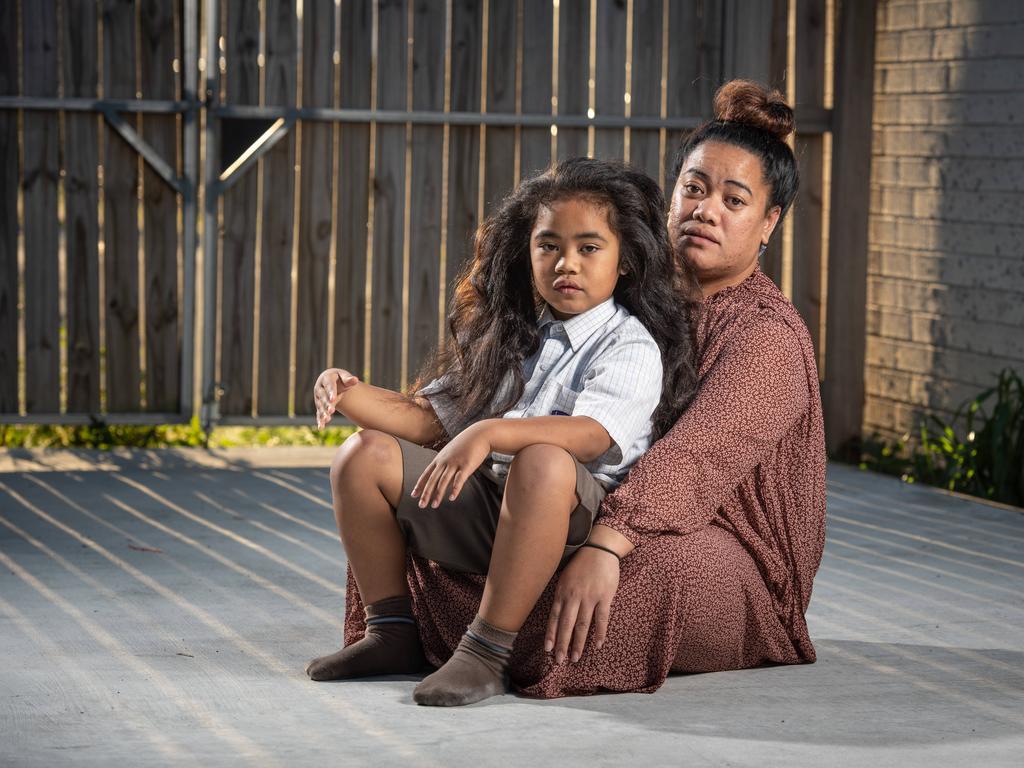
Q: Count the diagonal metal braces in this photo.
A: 2